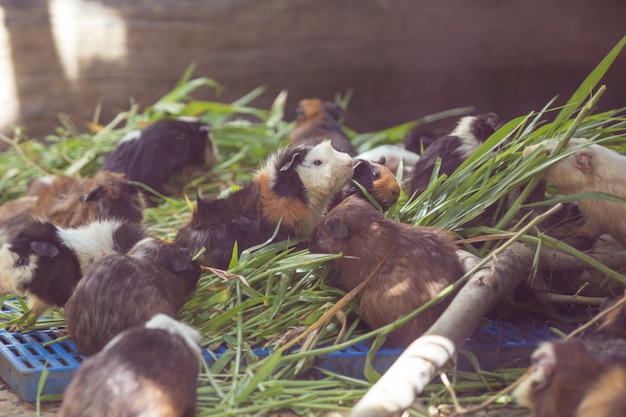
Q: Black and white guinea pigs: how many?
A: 3